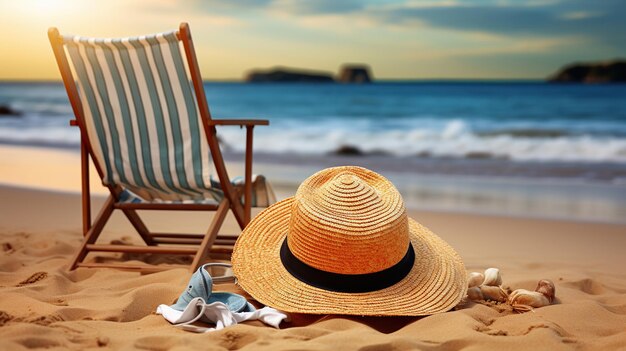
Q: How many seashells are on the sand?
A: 6